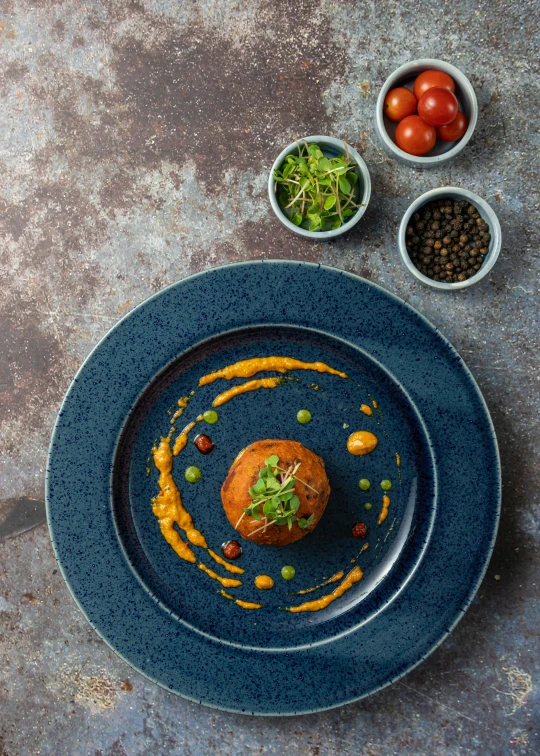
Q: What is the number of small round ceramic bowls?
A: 3